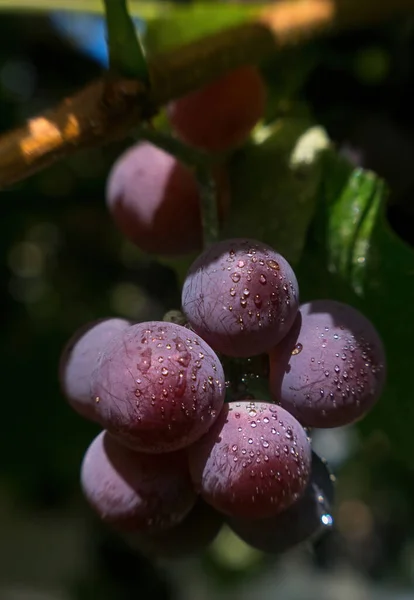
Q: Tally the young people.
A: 0